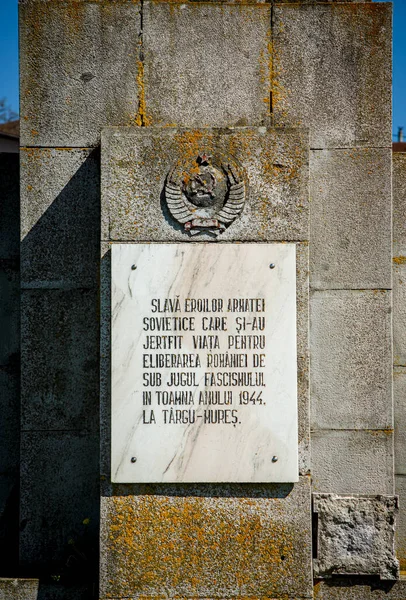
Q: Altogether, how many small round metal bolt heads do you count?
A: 4